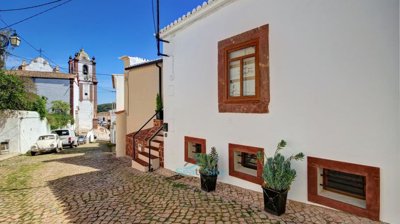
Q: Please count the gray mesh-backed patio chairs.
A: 0